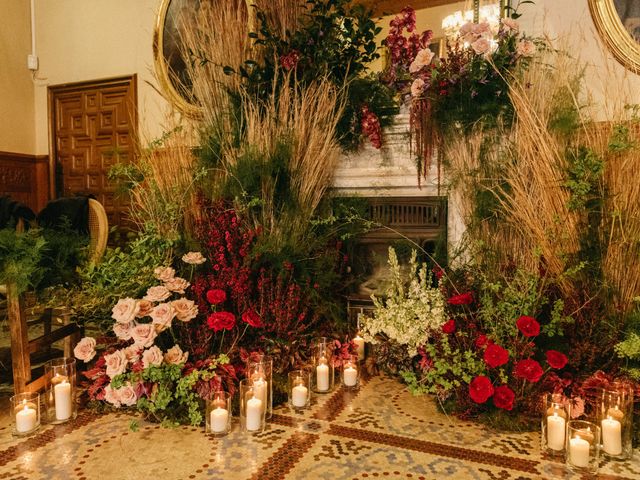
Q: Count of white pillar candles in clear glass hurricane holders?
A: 12